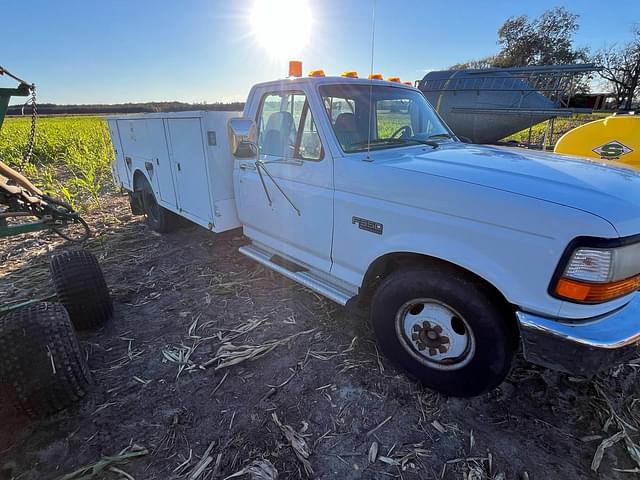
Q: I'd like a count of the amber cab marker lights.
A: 5